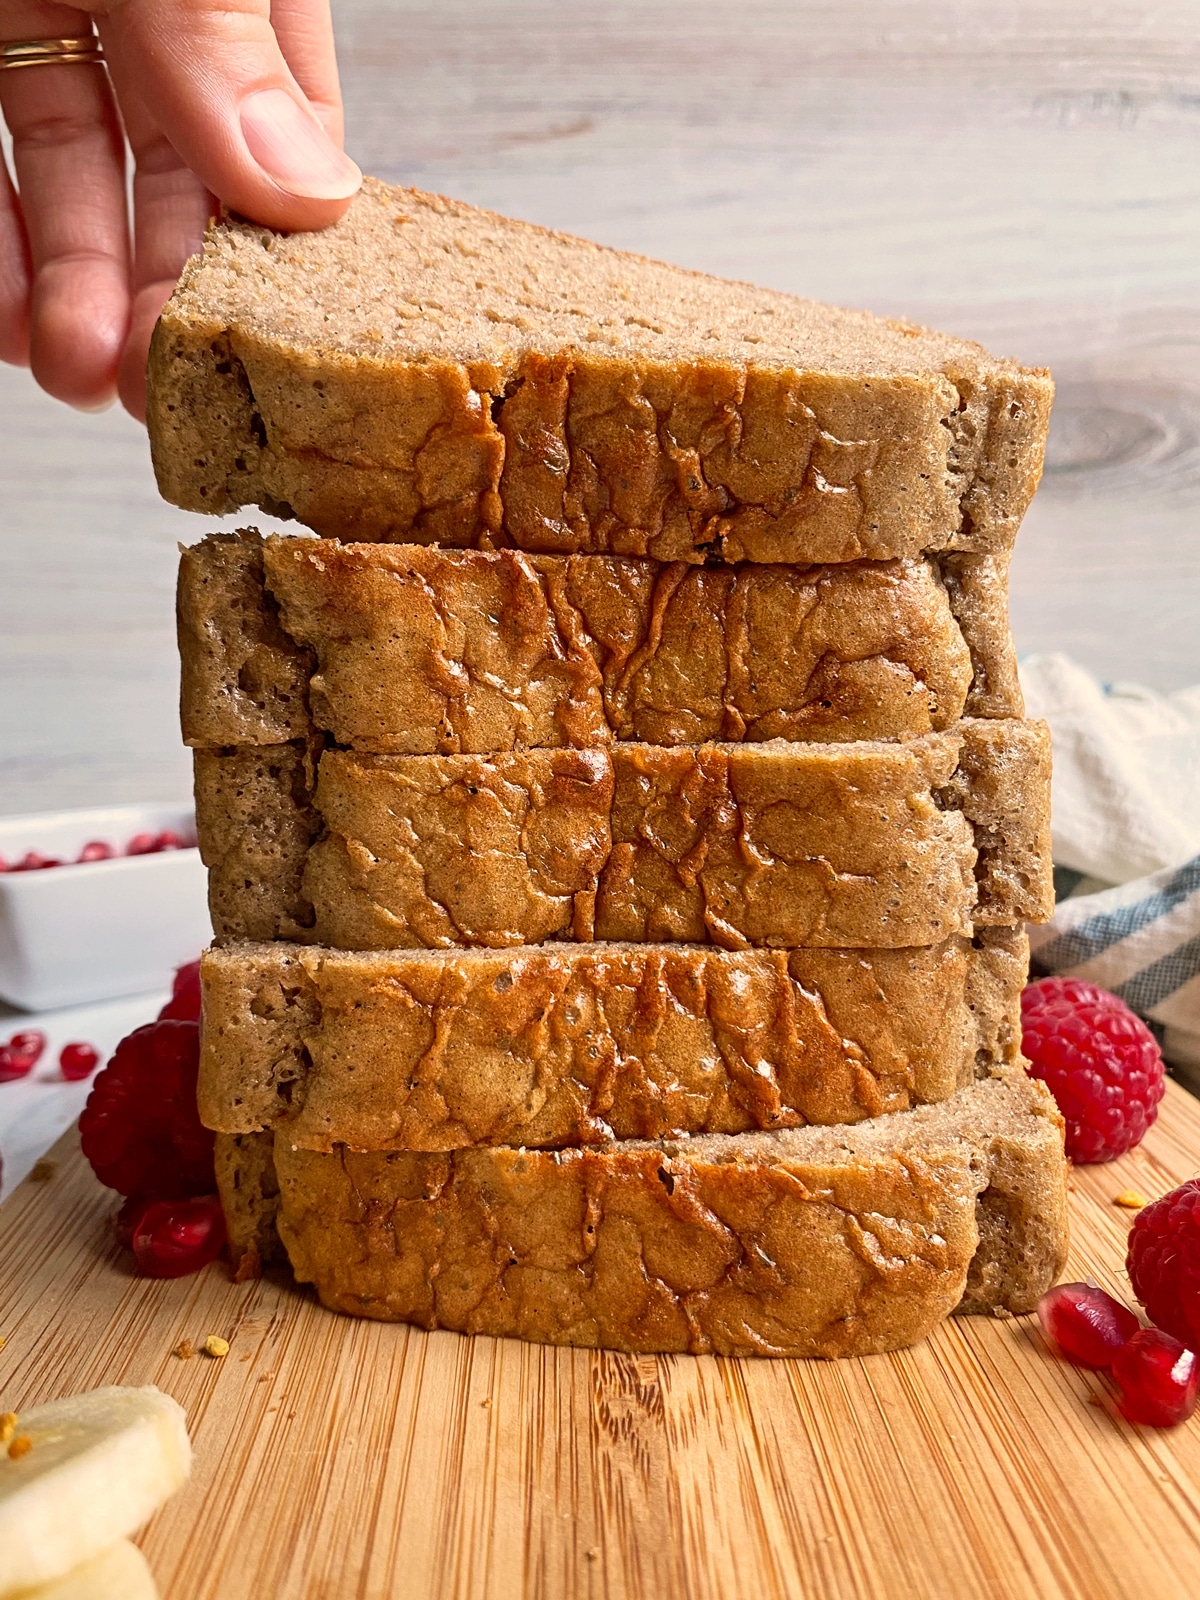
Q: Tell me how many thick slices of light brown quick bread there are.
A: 5